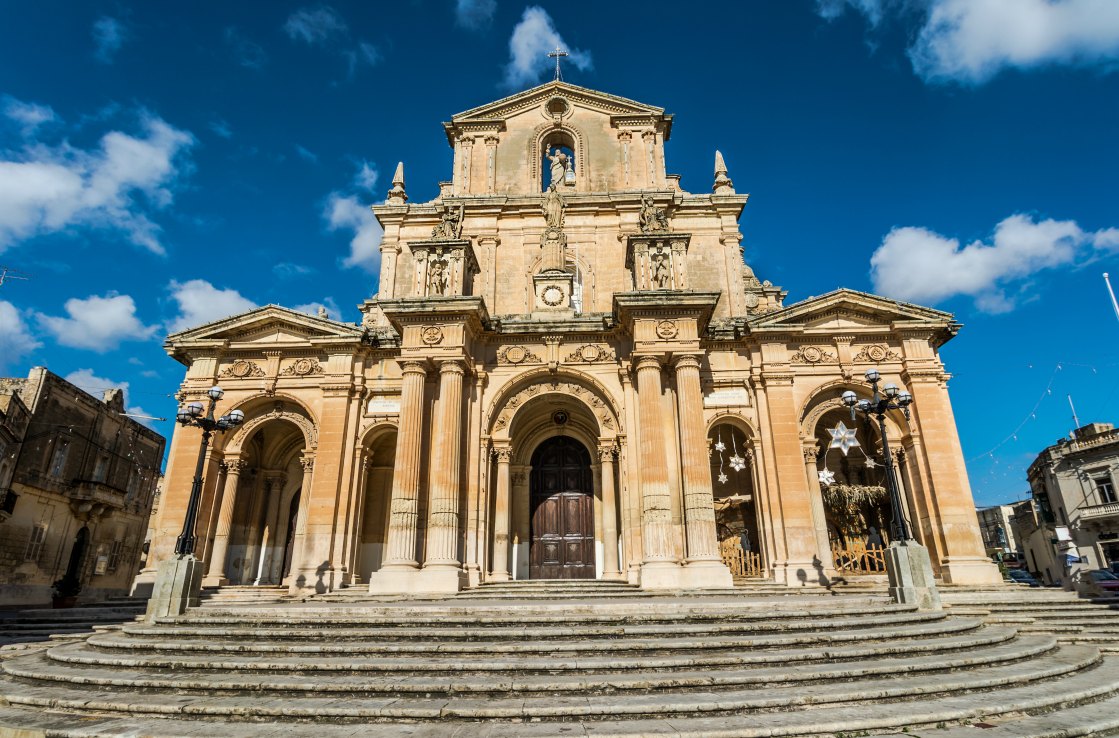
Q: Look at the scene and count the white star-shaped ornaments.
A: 6